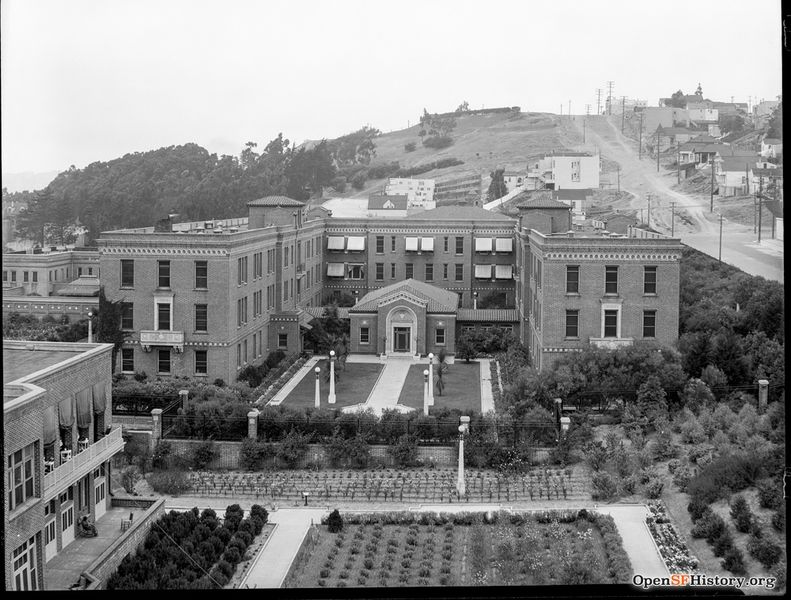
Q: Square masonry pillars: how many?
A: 7